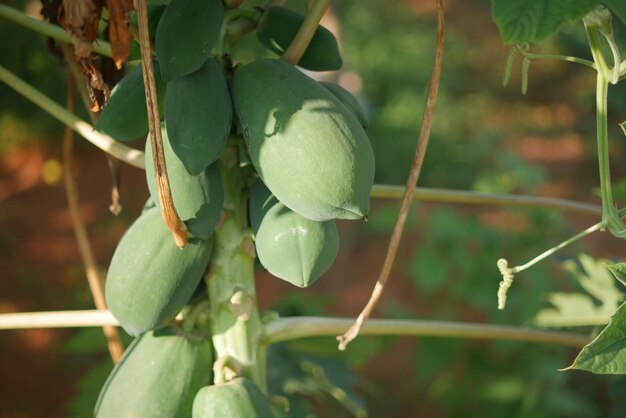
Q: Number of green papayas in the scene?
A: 12